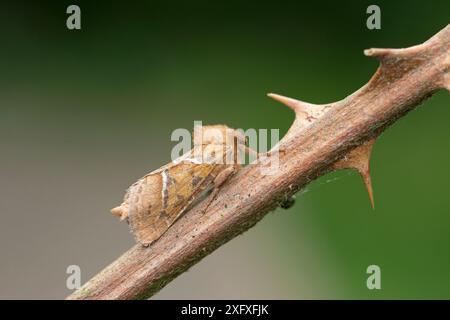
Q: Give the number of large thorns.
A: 3